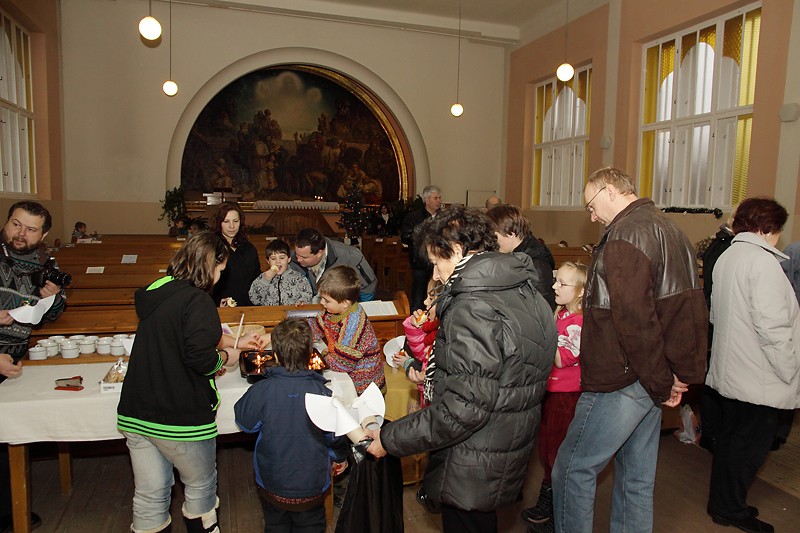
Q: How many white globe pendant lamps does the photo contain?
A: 4